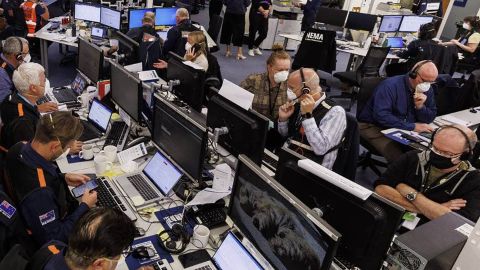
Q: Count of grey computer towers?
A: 1